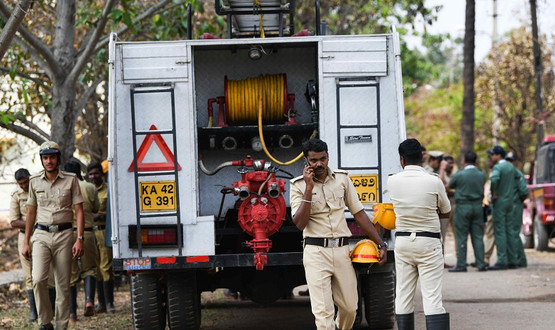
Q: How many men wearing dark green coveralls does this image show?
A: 3